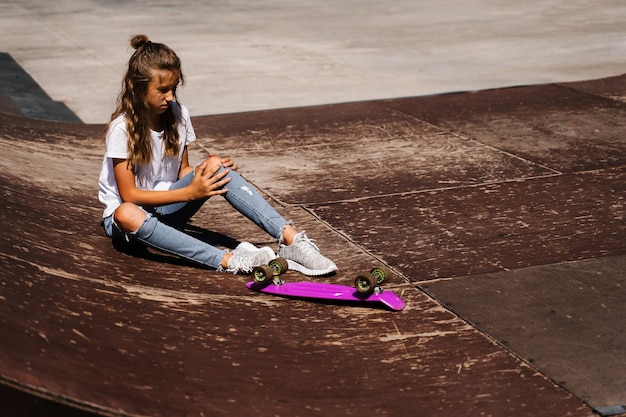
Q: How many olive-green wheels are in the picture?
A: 4